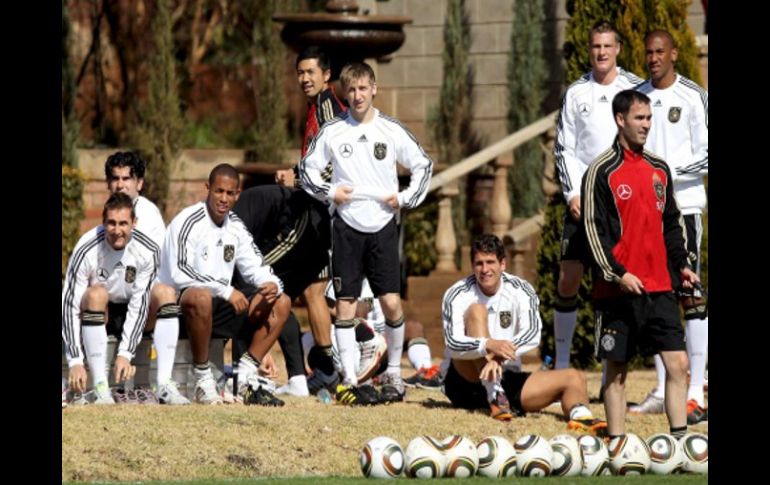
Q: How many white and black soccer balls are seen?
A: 10